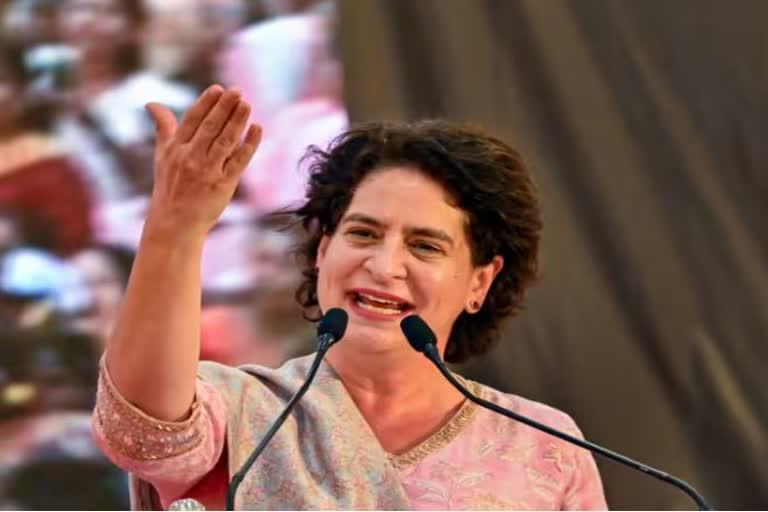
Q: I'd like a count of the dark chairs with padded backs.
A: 0